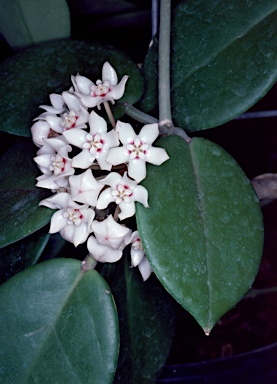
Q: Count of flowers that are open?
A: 8